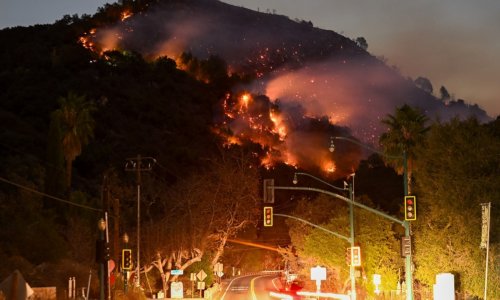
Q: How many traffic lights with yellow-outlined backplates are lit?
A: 3